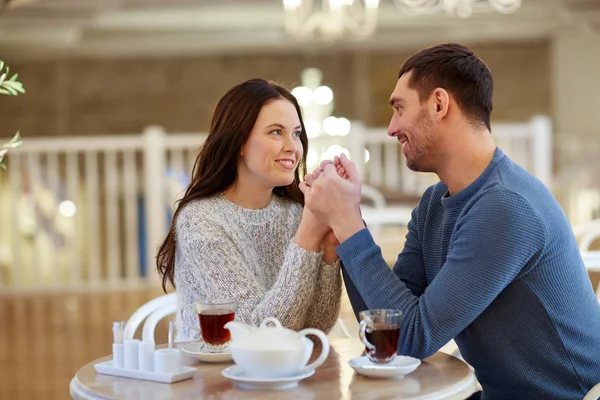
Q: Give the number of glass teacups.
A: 2